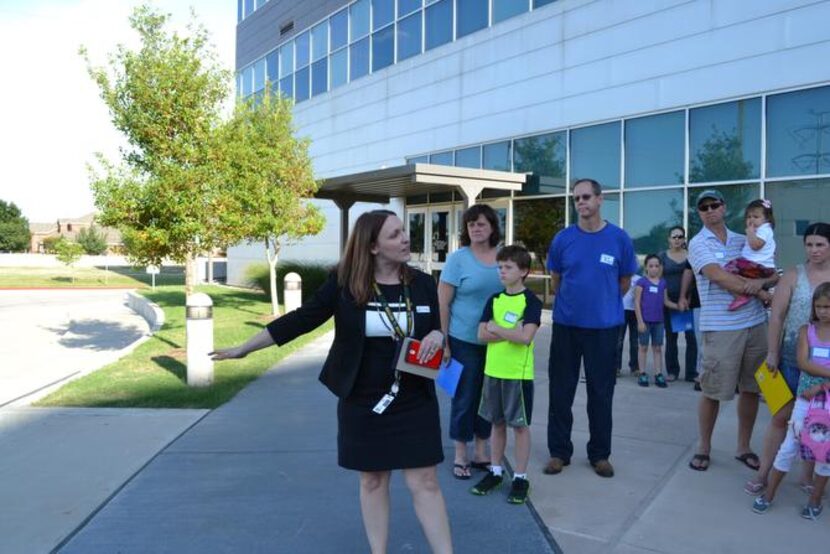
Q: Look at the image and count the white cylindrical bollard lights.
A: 2